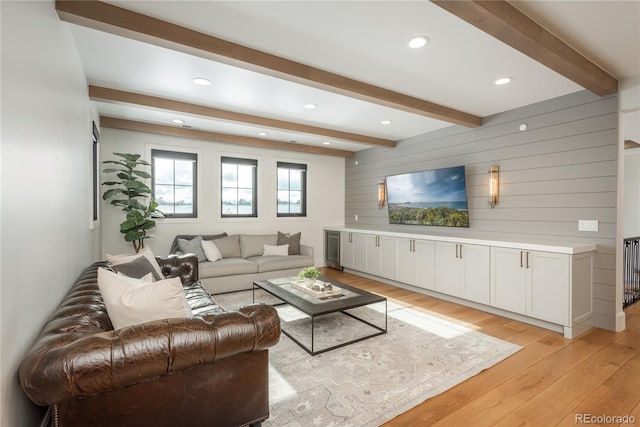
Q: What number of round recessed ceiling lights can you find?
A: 8